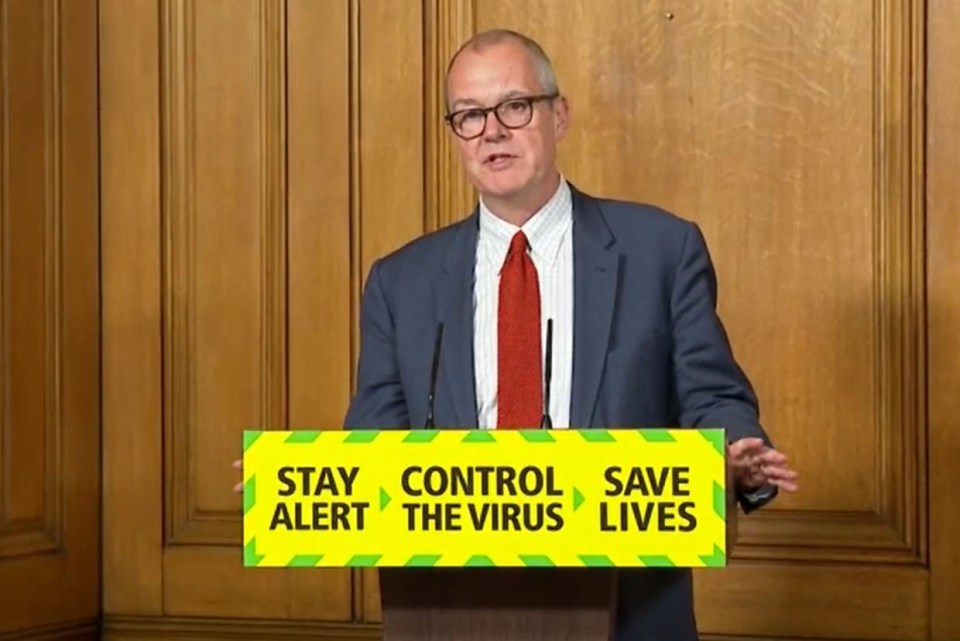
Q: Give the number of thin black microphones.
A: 2